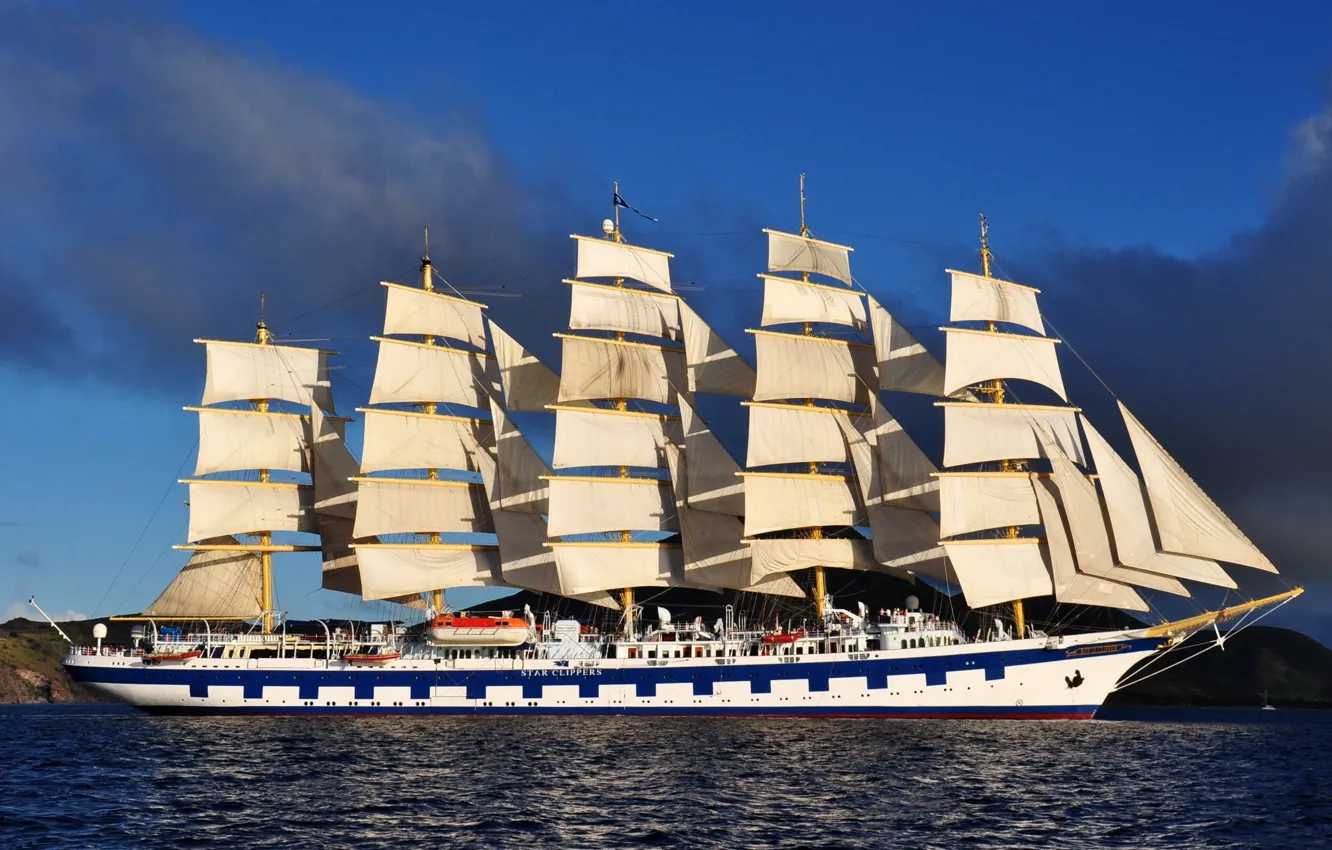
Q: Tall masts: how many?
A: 5